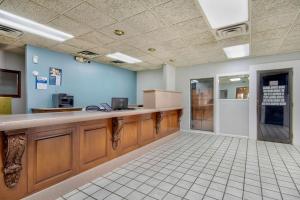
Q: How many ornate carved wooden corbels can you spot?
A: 4